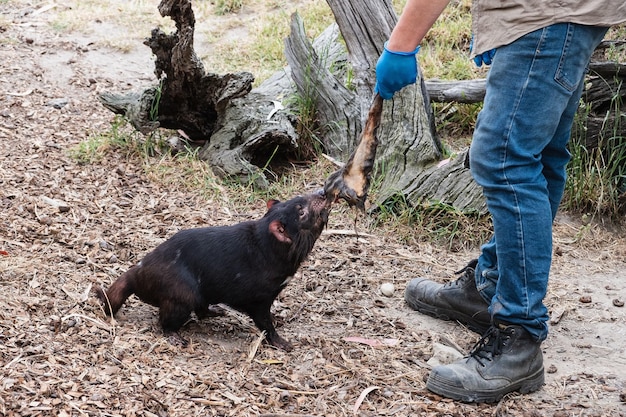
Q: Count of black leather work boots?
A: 2